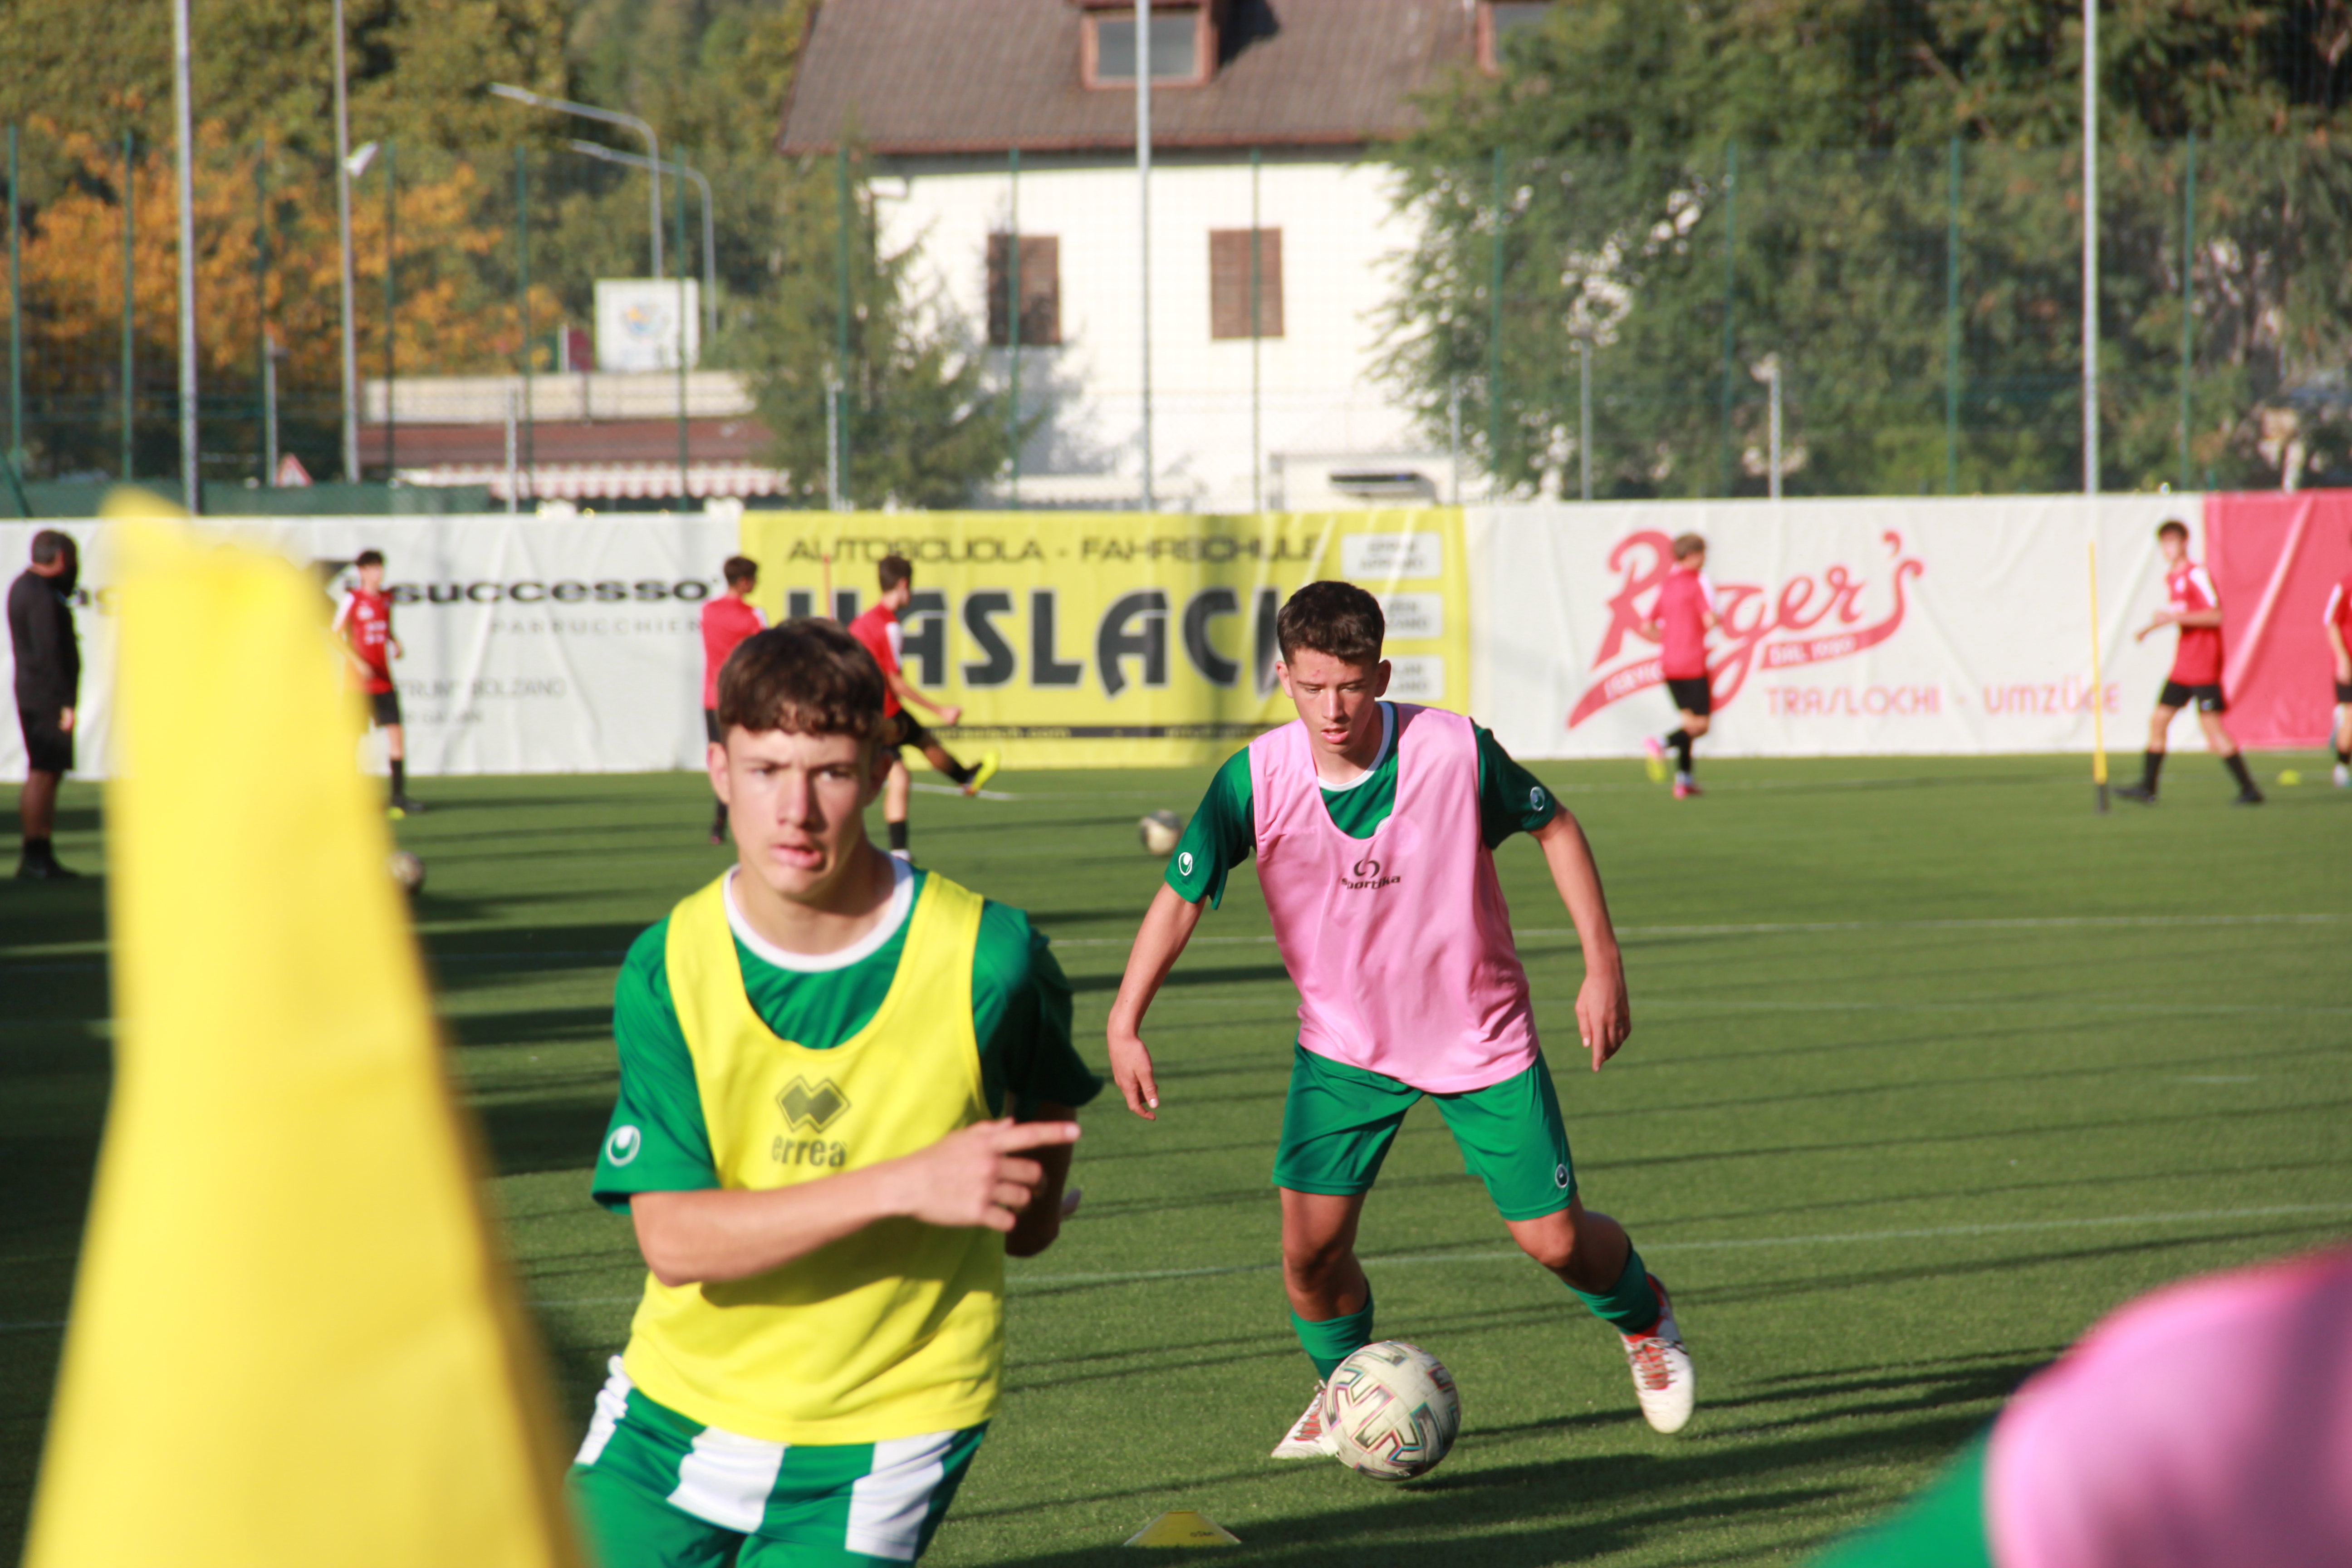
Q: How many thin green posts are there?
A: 13